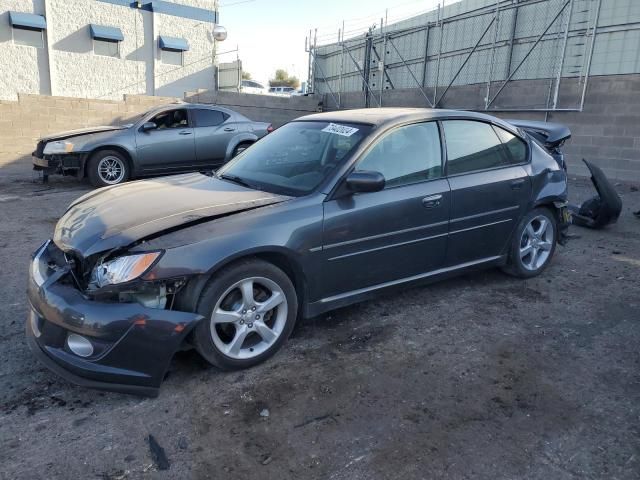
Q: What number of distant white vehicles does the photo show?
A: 2